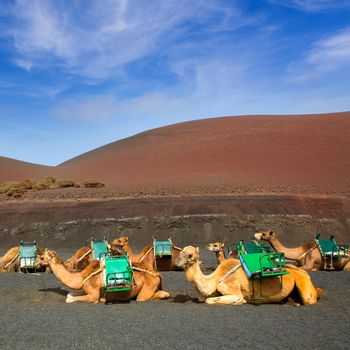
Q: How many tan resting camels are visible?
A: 7